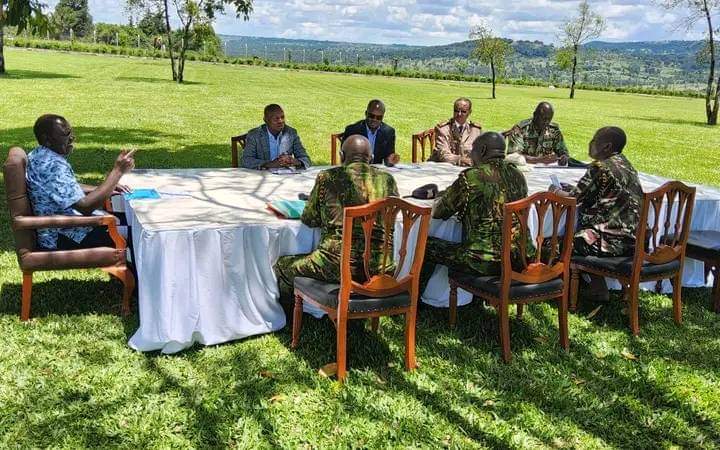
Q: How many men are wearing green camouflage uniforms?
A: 4